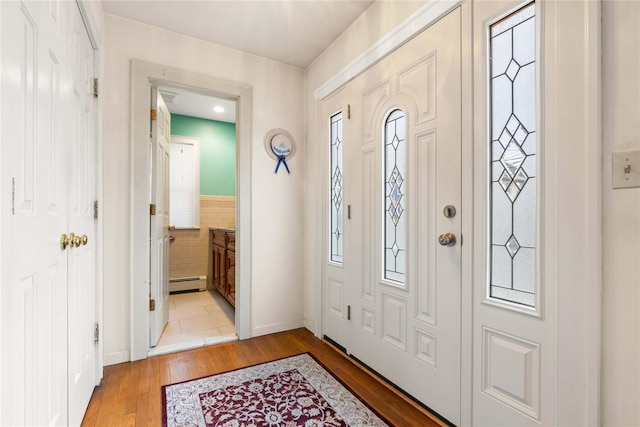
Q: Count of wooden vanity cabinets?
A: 1